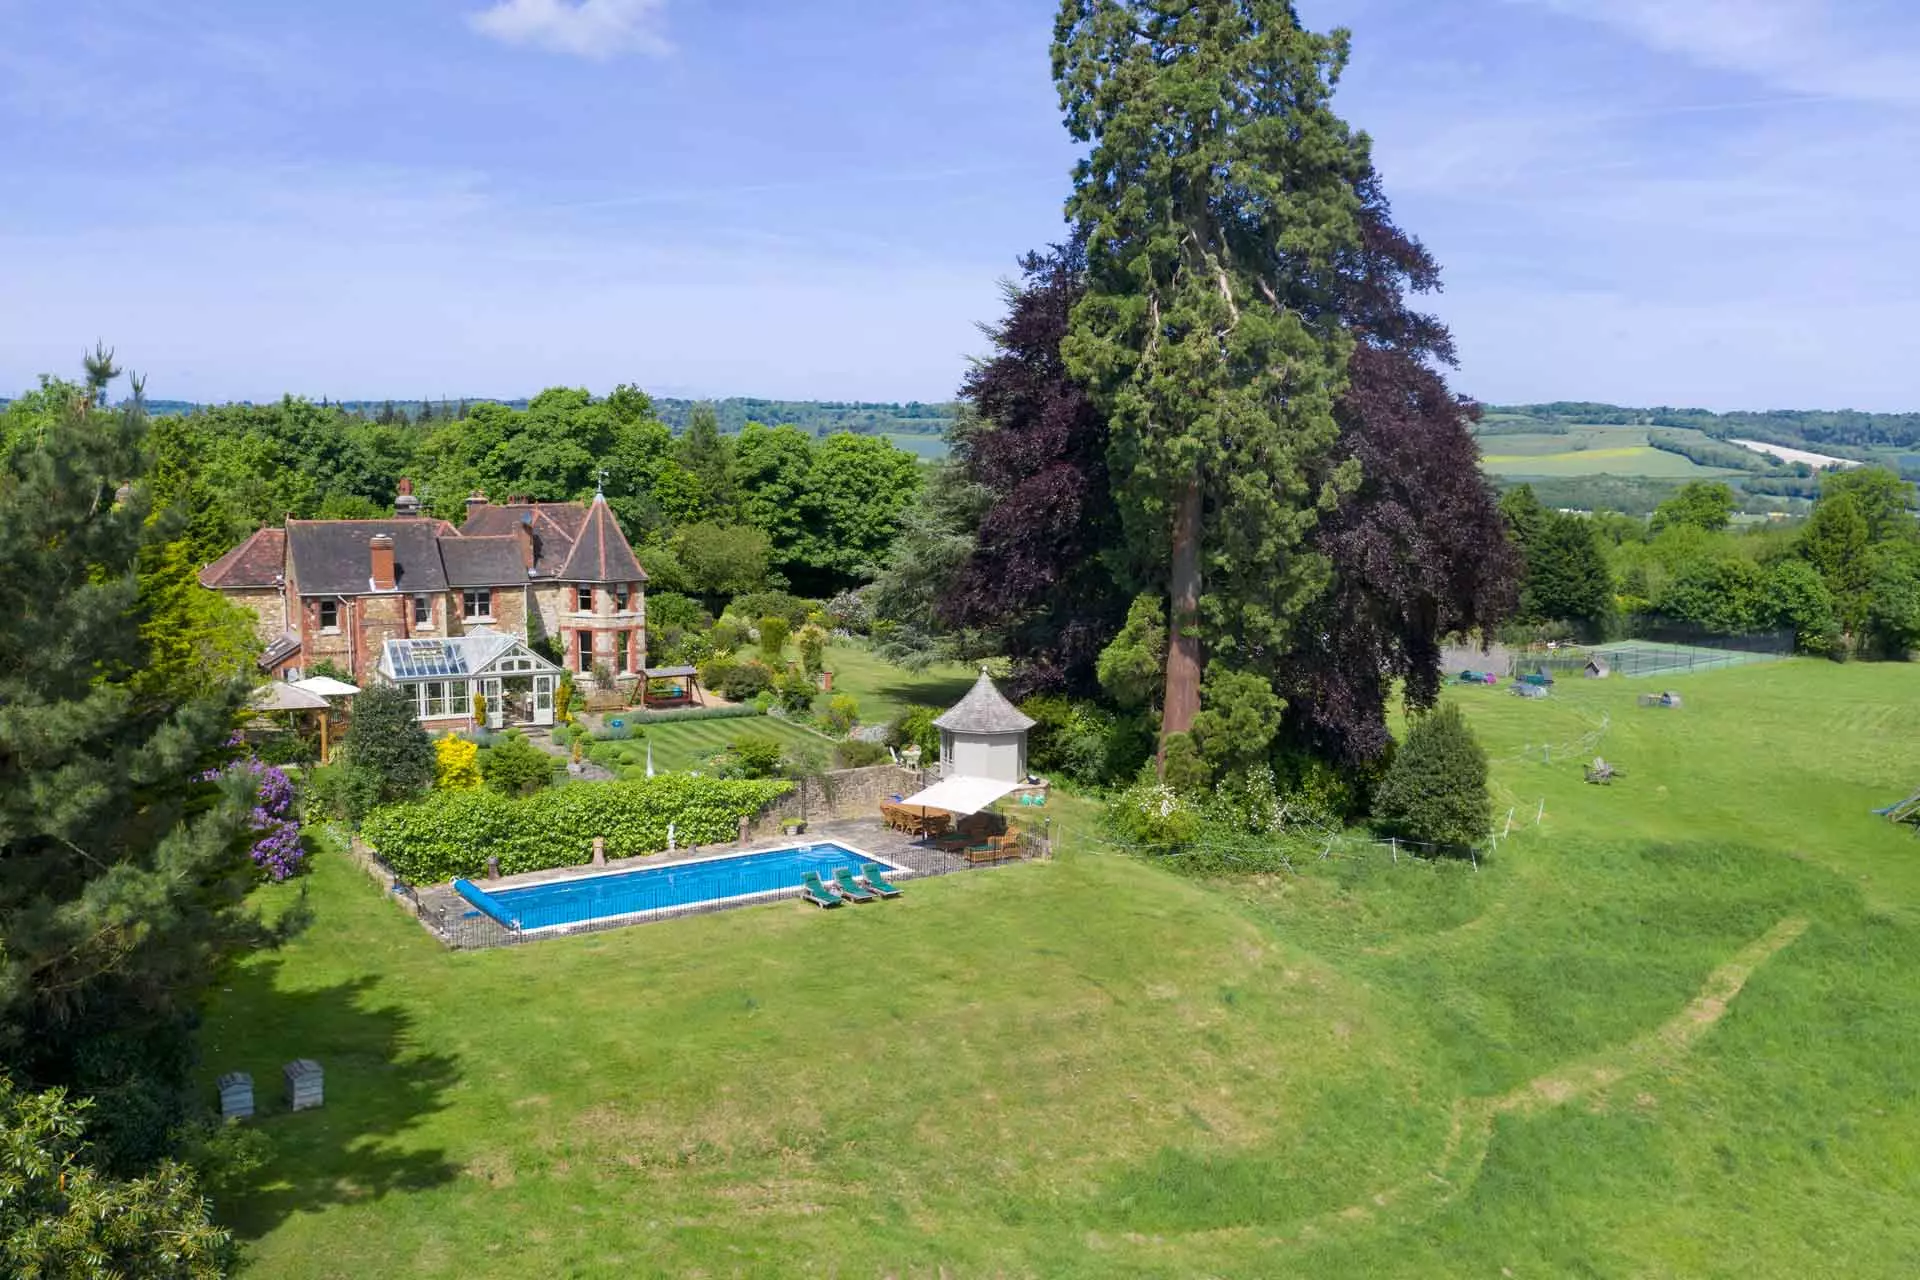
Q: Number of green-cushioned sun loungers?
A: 3